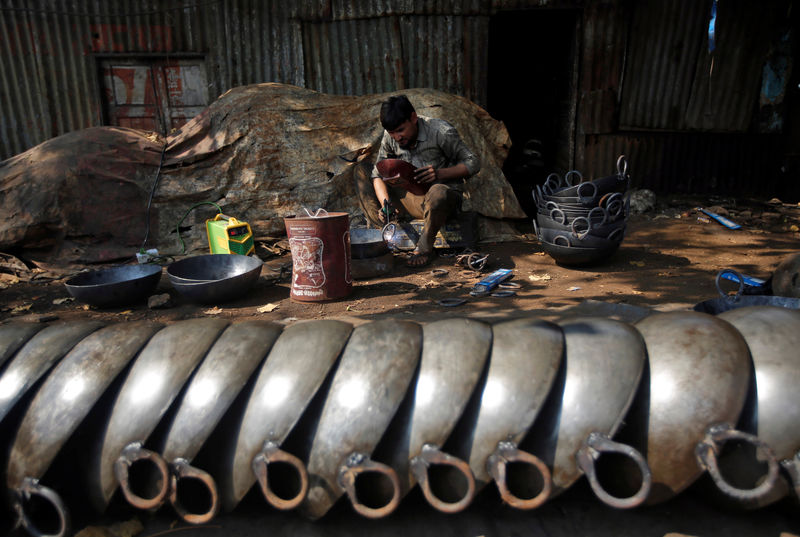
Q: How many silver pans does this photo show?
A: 12